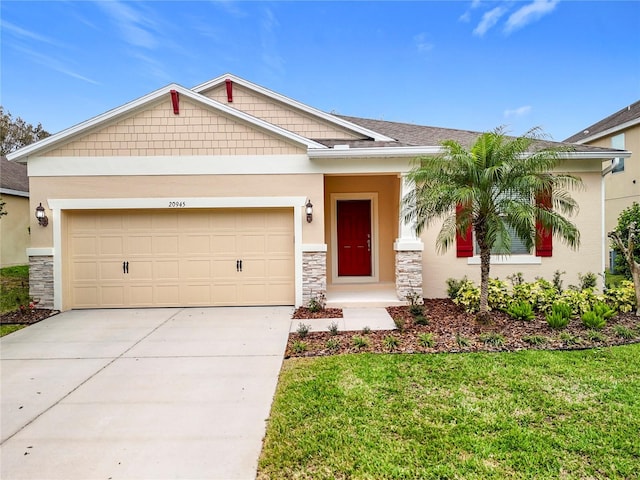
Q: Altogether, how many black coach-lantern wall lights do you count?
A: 2